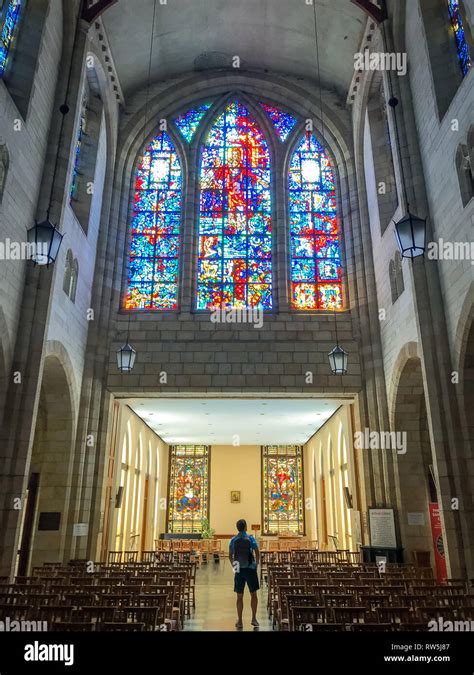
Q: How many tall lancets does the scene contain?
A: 3